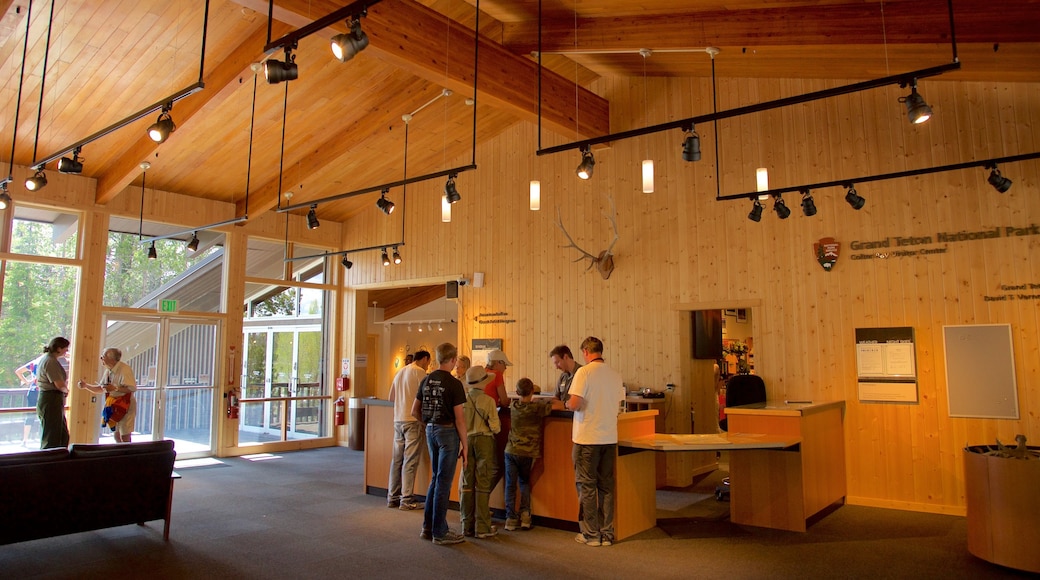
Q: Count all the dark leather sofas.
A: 1